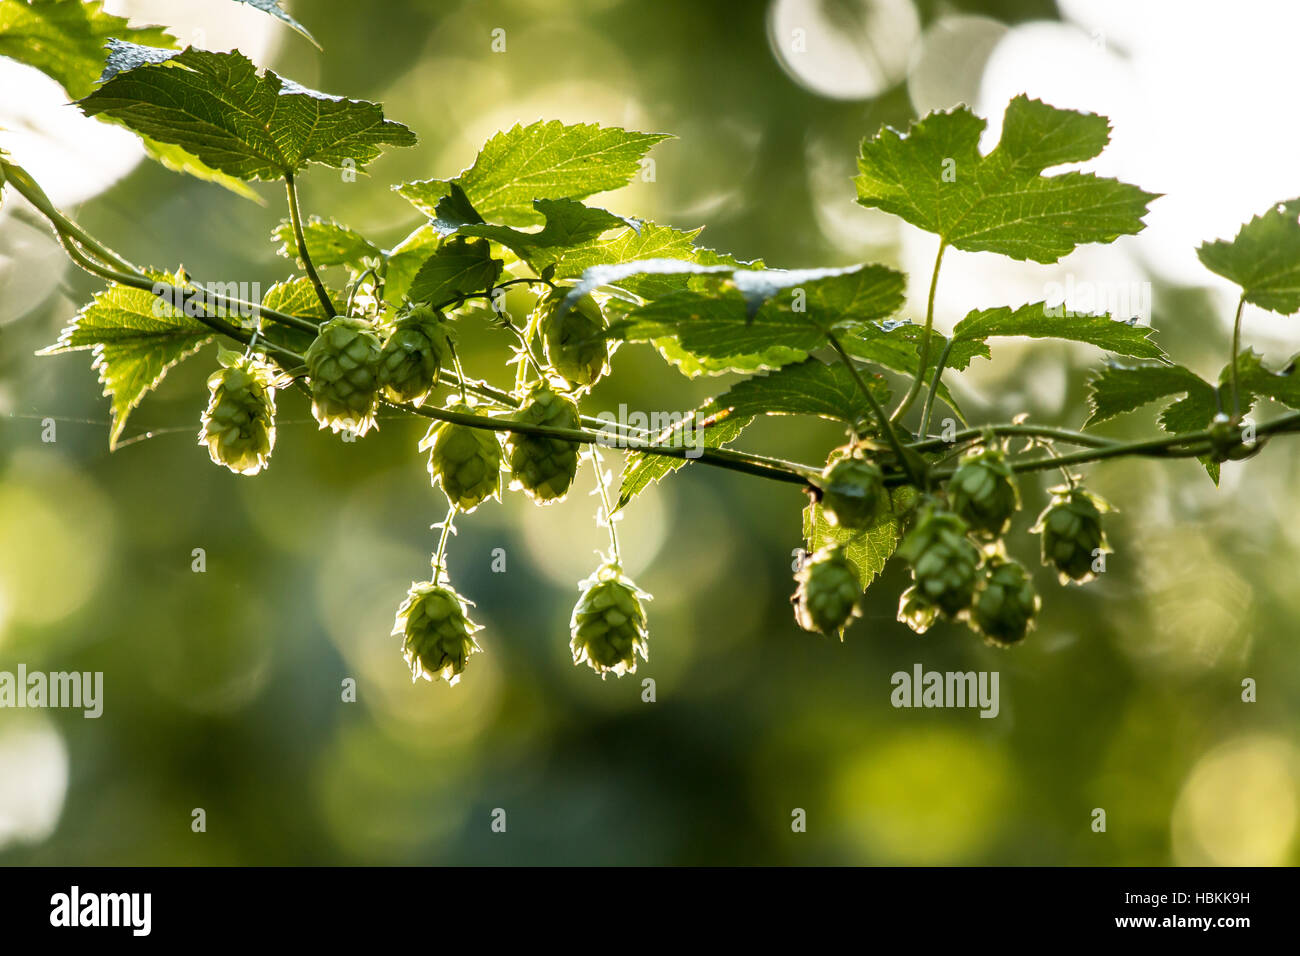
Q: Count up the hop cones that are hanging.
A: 15